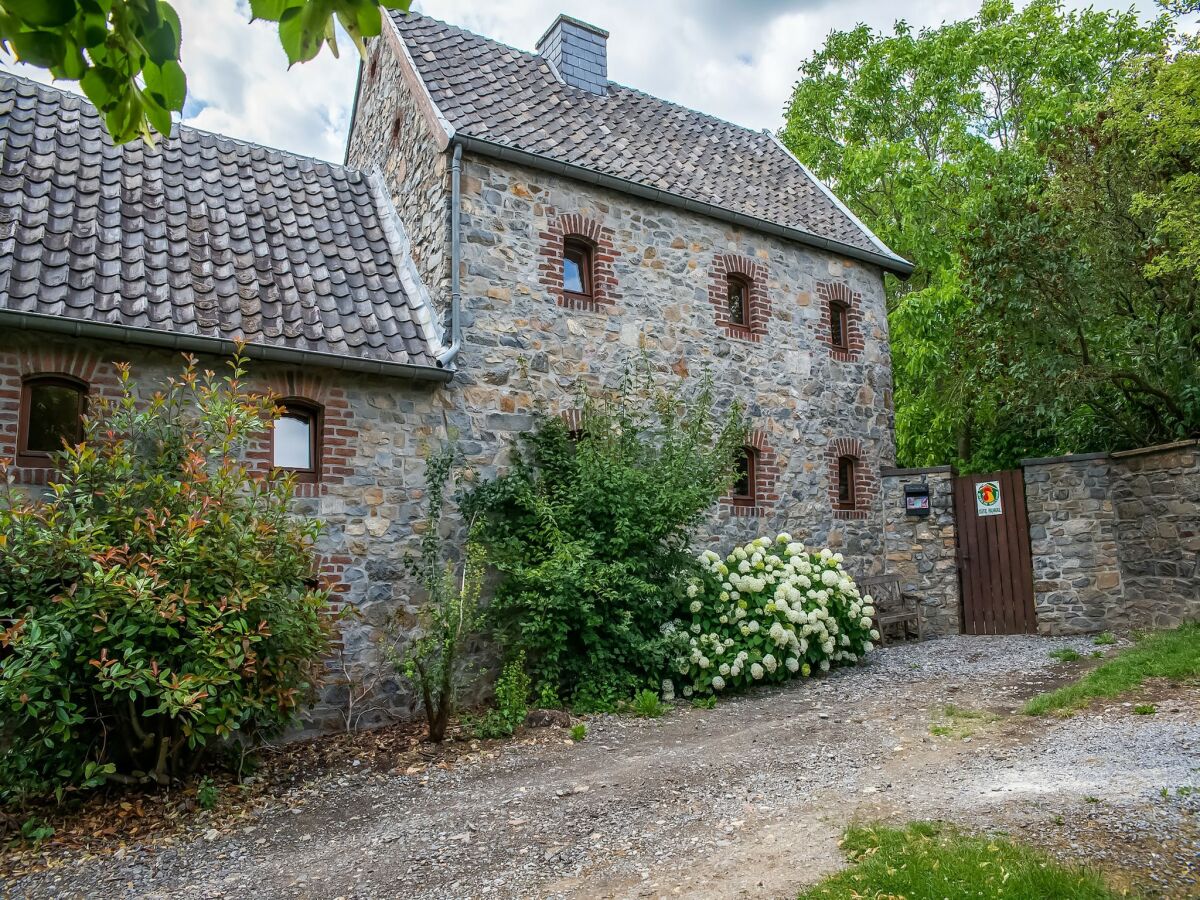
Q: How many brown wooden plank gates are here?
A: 1